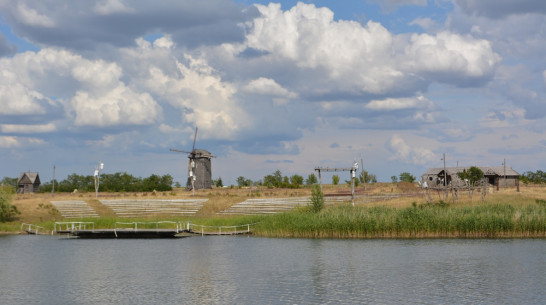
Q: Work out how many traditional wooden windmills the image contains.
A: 1